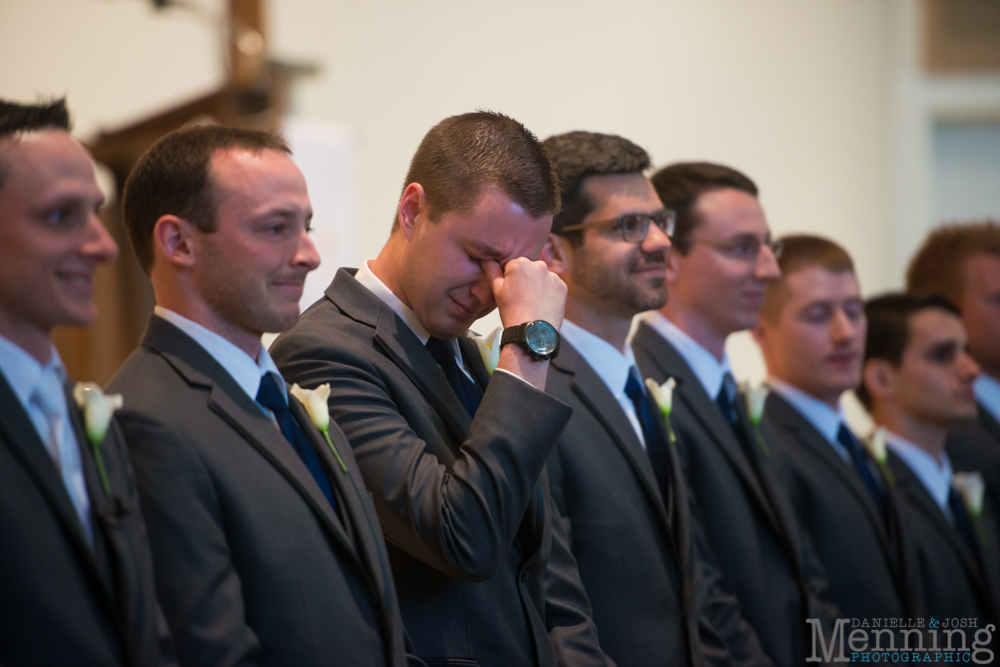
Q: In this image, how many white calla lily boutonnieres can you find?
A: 7